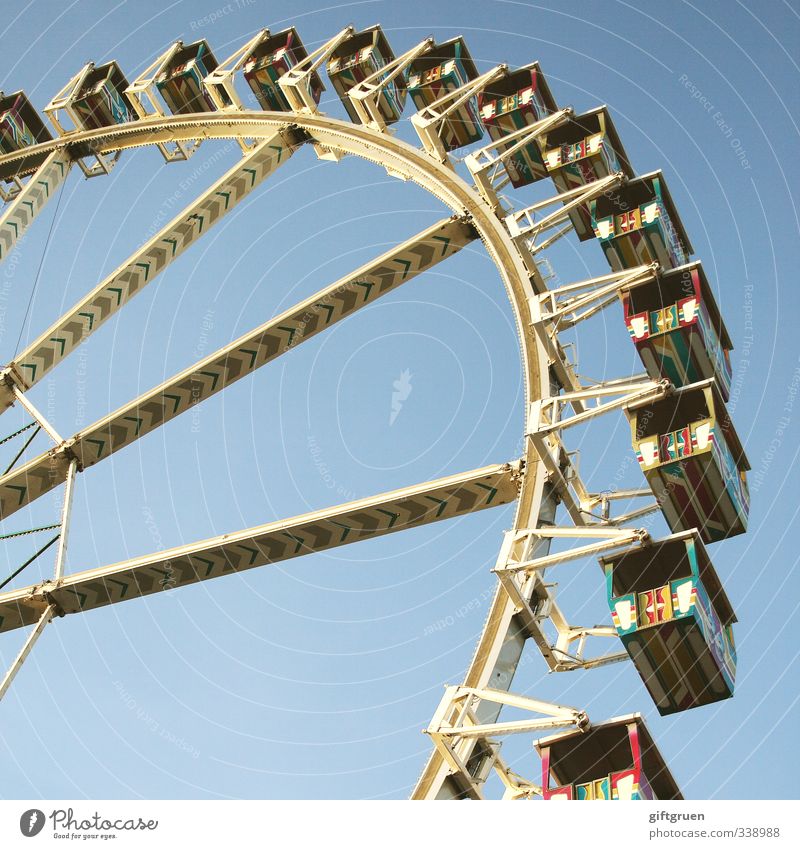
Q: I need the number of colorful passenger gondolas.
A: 13